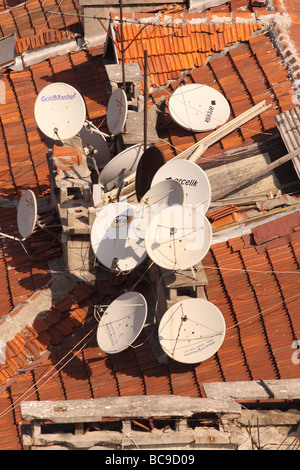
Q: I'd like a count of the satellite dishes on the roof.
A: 13